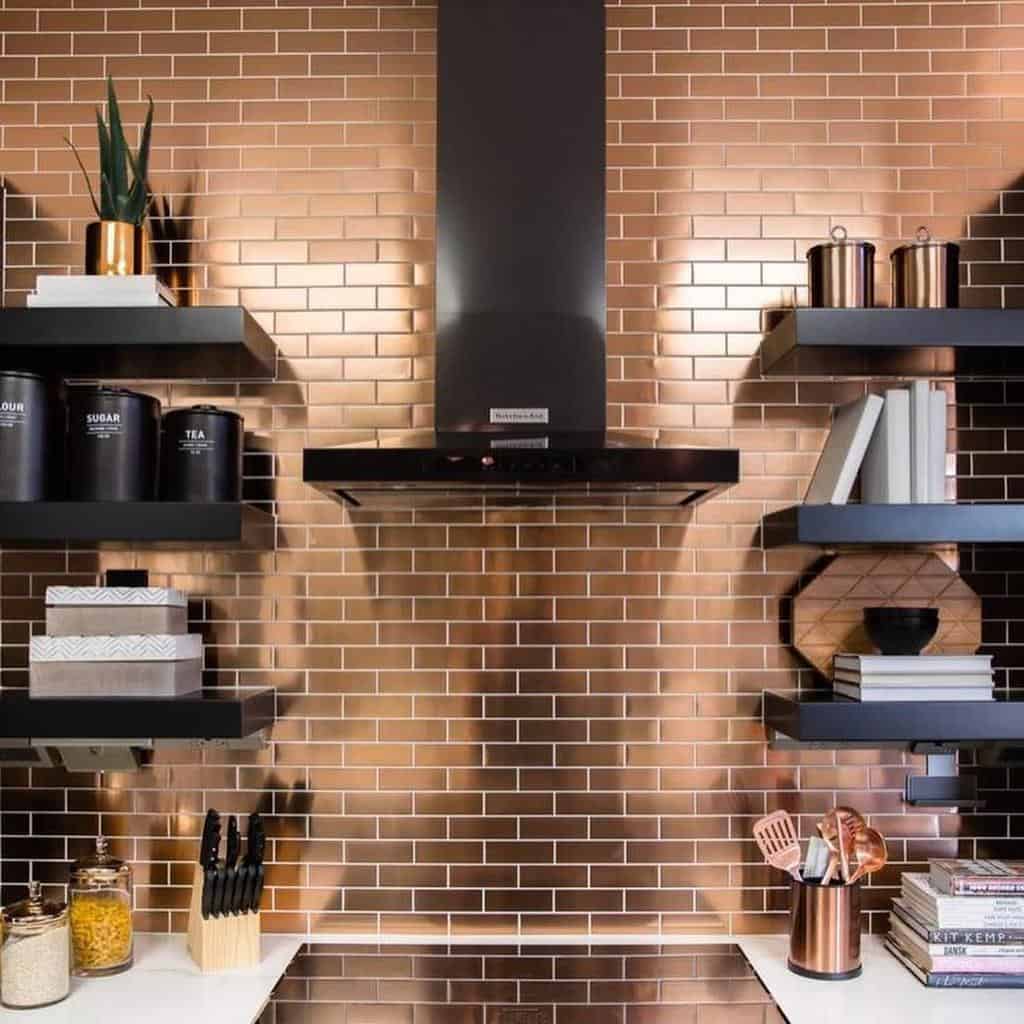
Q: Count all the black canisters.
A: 3